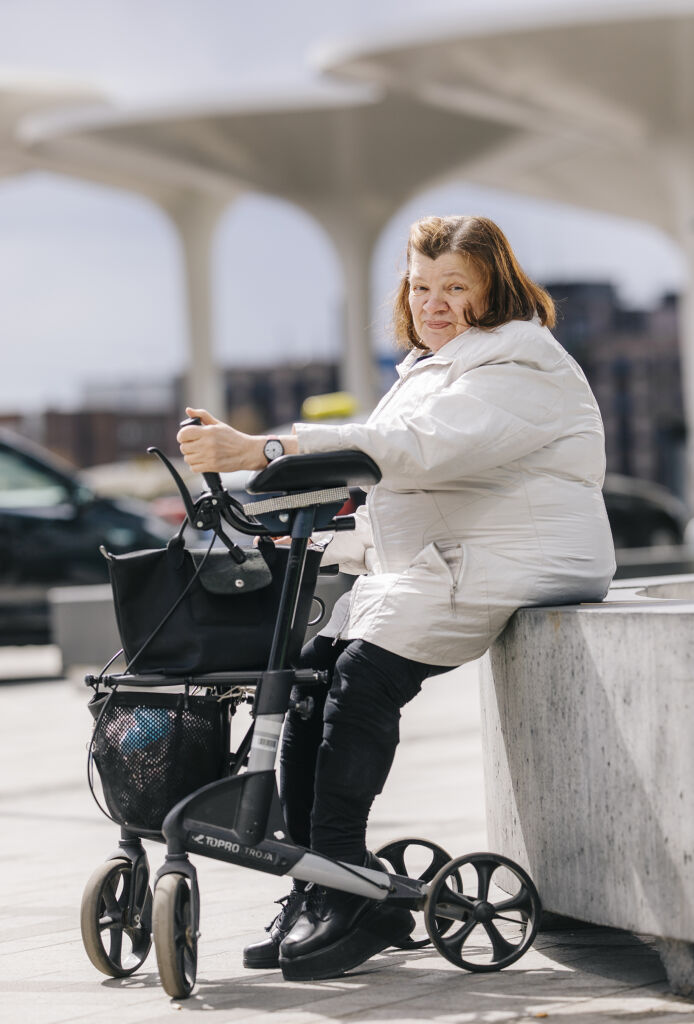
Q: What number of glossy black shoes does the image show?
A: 2